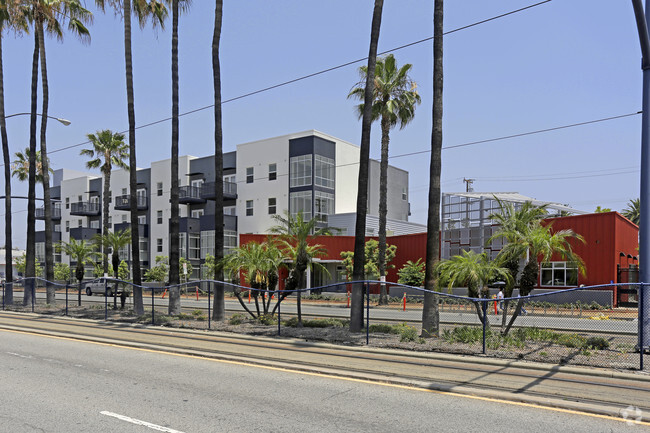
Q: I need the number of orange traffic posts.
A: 6